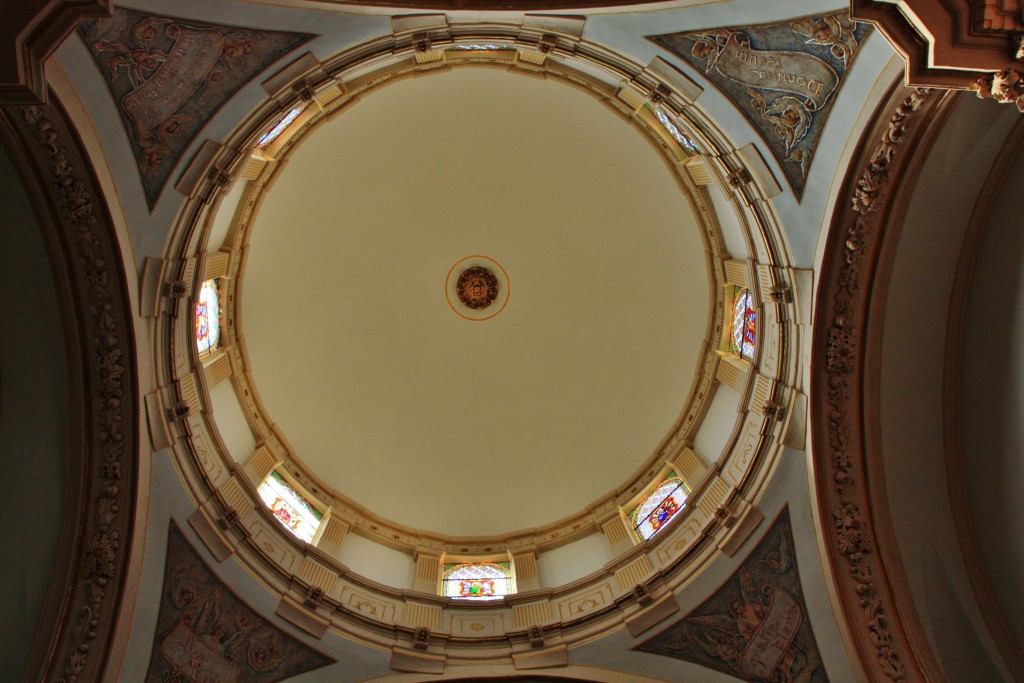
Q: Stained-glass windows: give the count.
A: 8